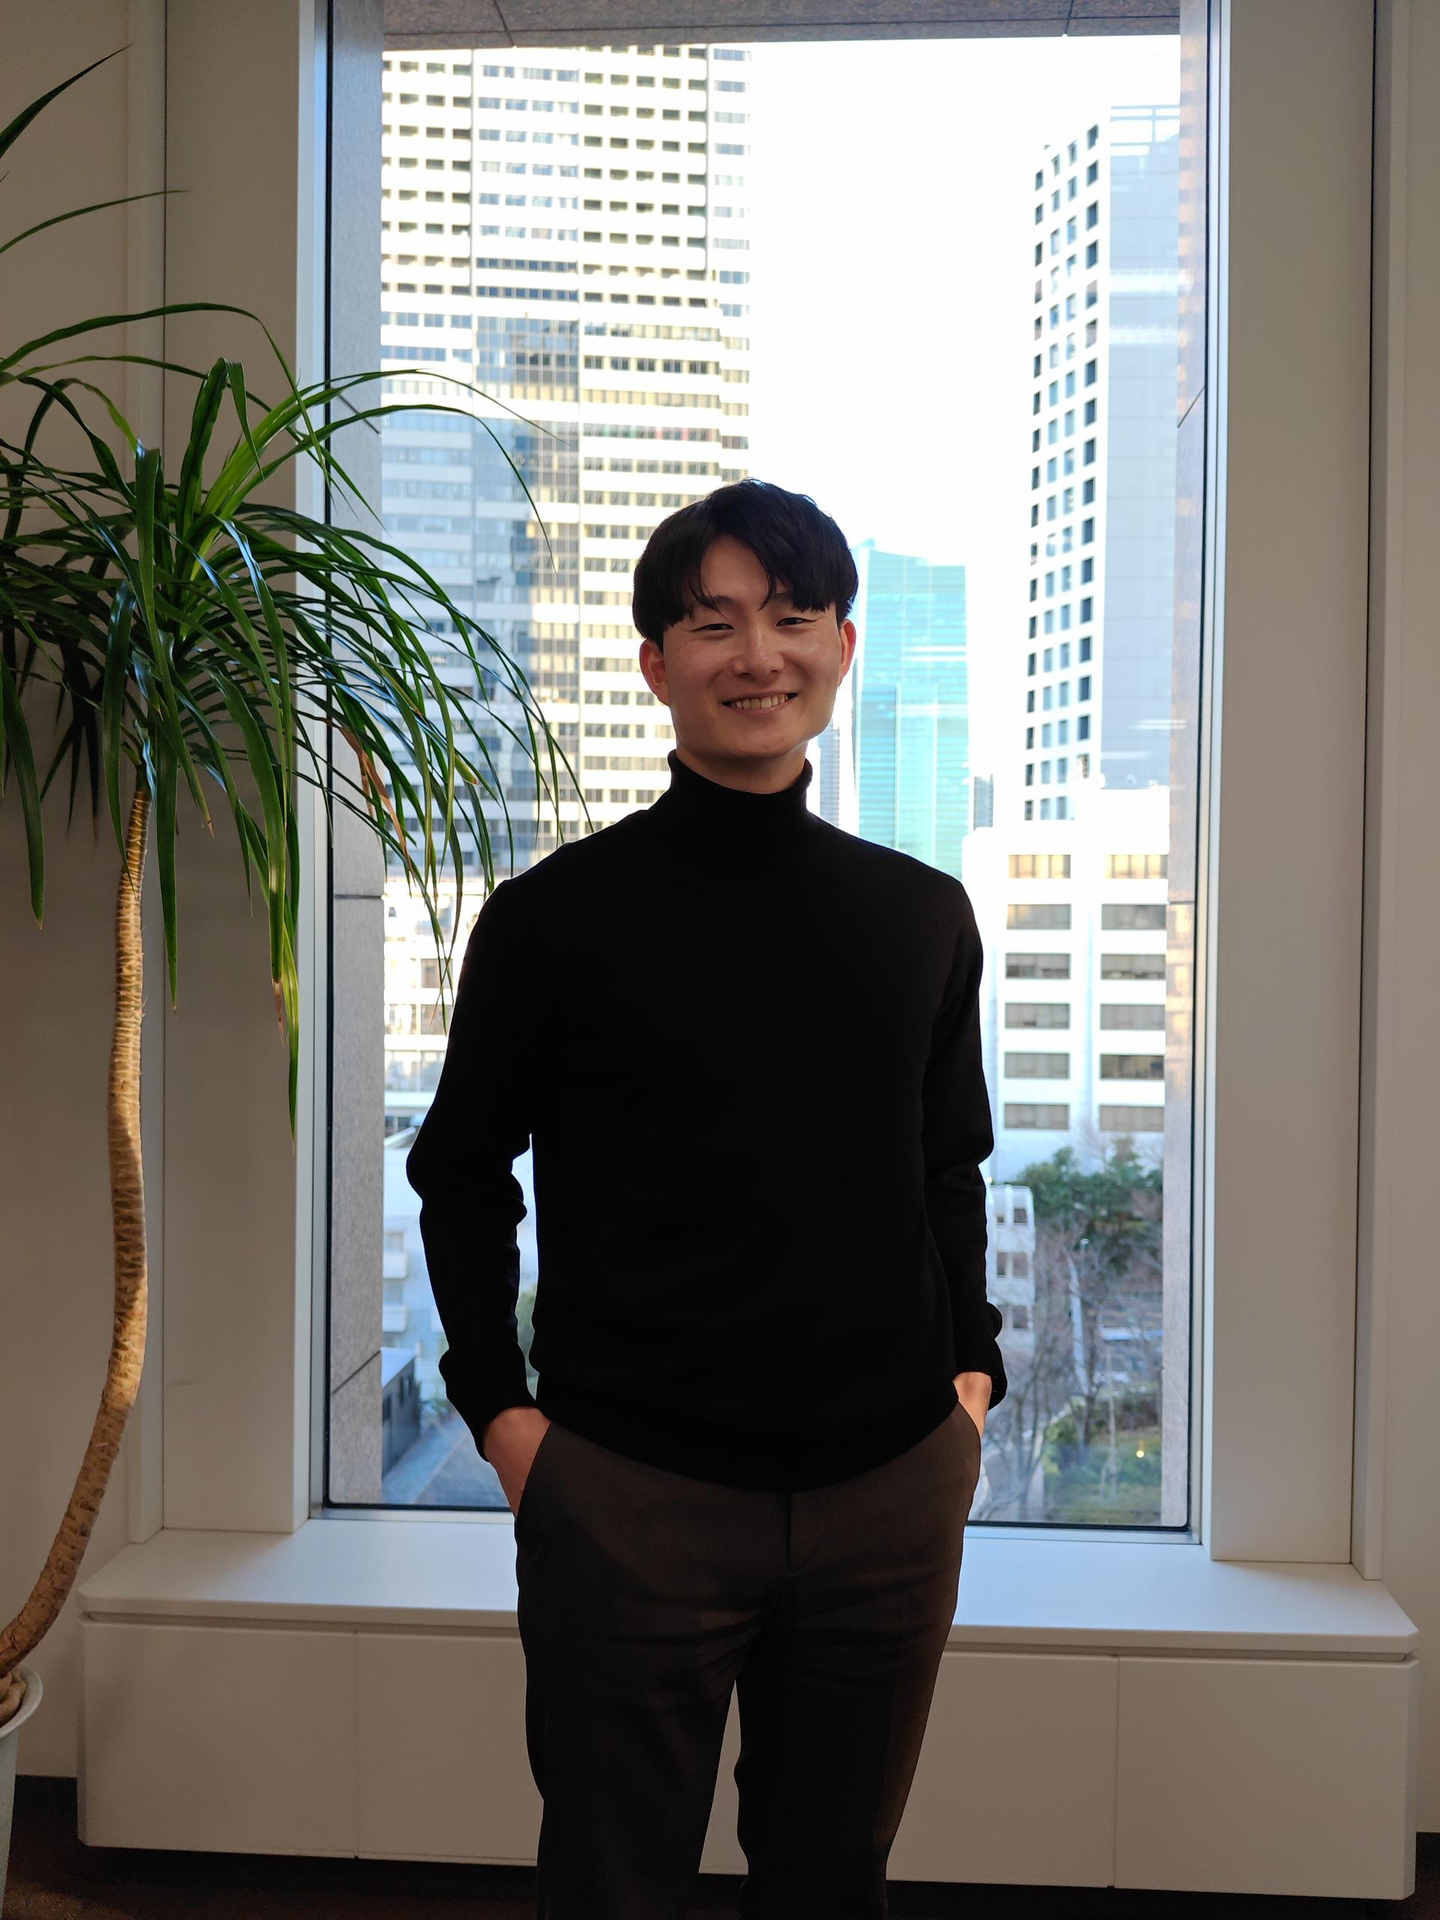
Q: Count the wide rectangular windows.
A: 12